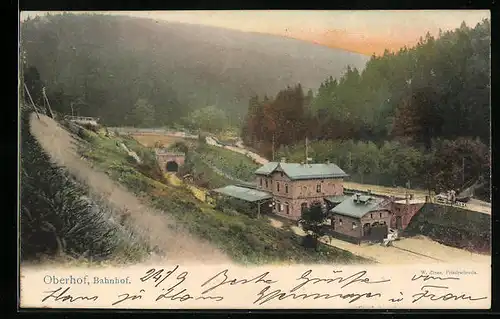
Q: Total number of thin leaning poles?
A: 2